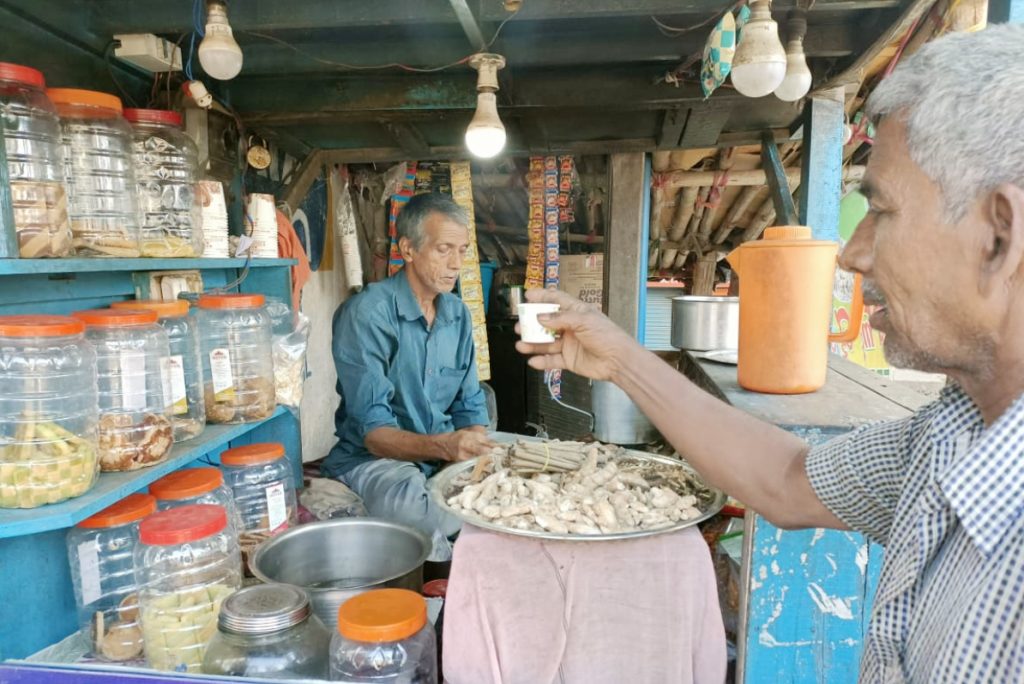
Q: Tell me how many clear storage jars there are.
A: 13